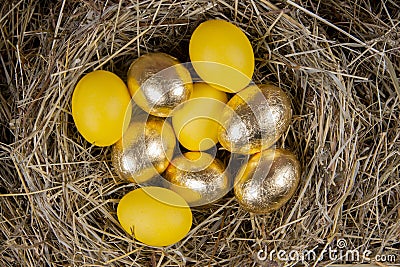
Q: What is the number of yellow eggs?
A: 4